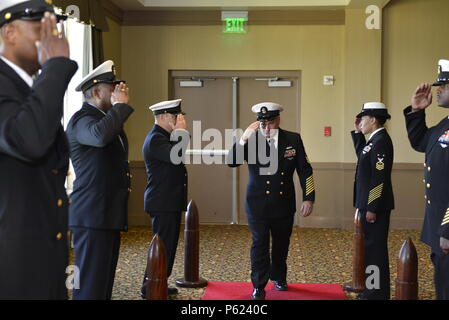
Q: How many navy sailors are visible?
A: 6